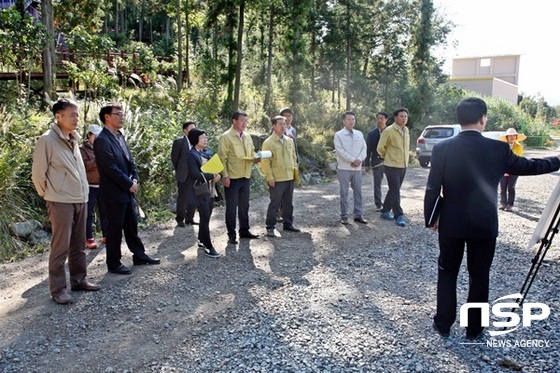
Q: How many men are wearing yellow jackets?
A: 3